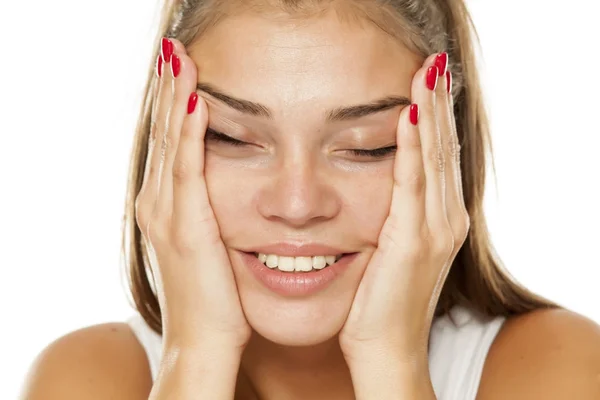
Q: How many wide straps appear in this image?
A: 2